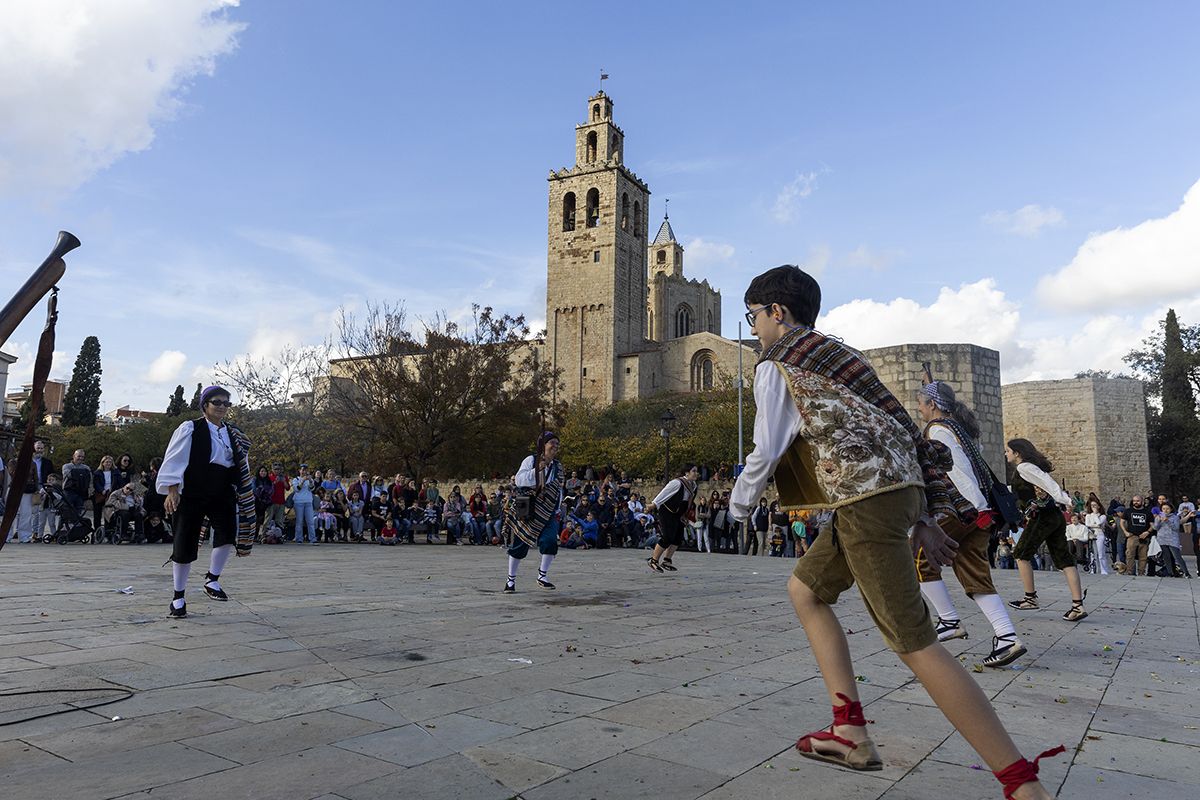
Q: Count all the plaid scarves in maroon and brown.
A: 1